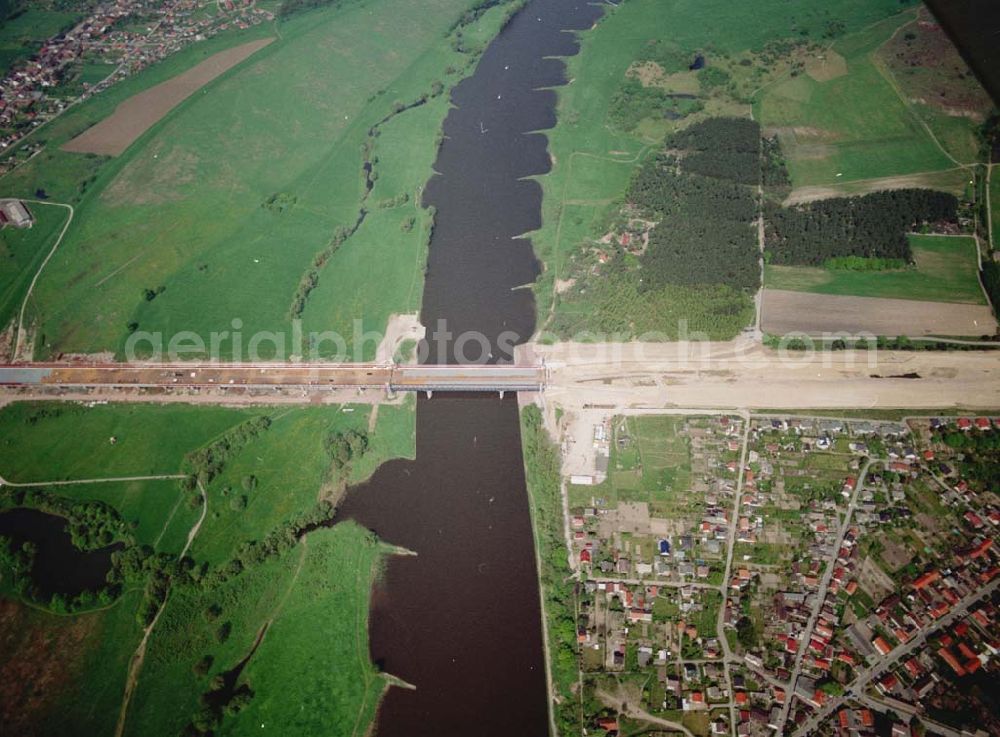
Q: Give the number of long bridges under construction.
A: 1